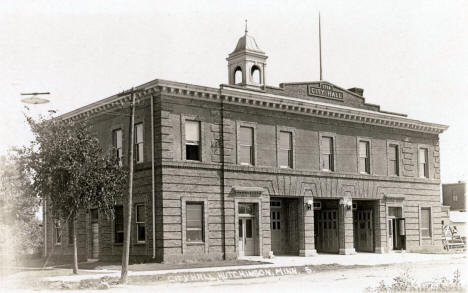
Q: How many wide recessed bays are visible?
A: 3